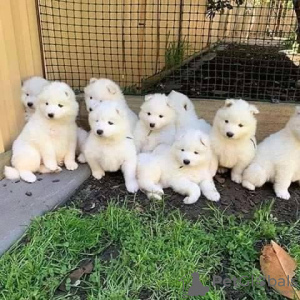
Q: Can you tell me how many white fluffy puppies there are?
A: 9